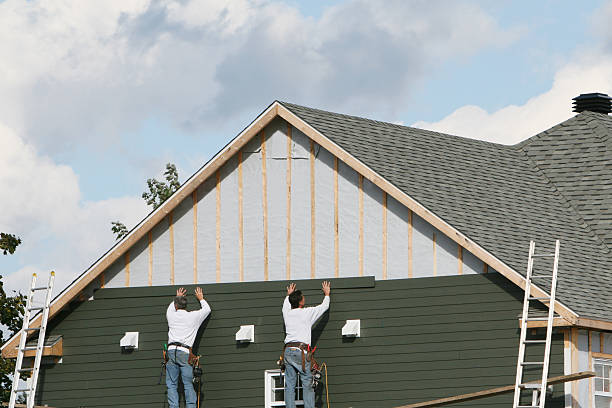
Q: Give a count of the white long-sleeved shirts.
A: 2